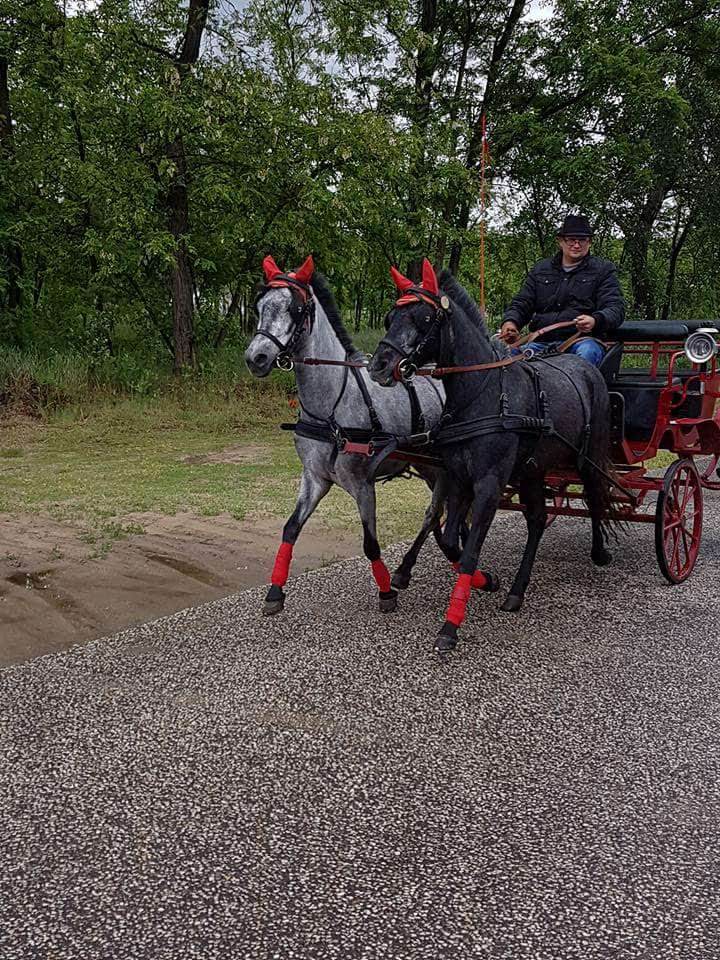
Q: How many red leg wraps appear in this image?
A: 4